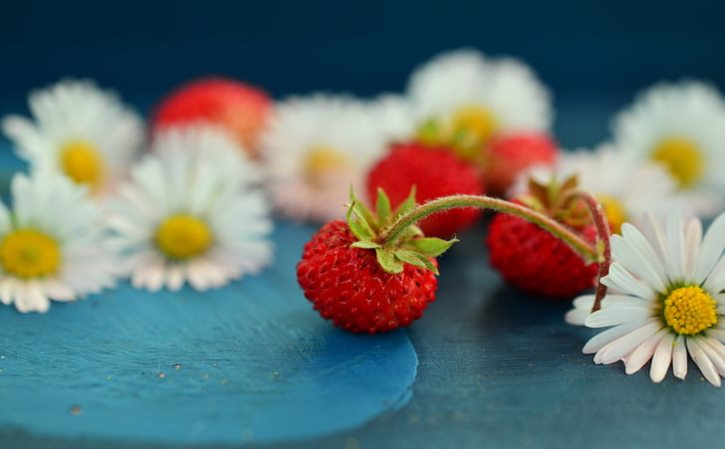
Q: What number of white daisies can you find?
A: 8